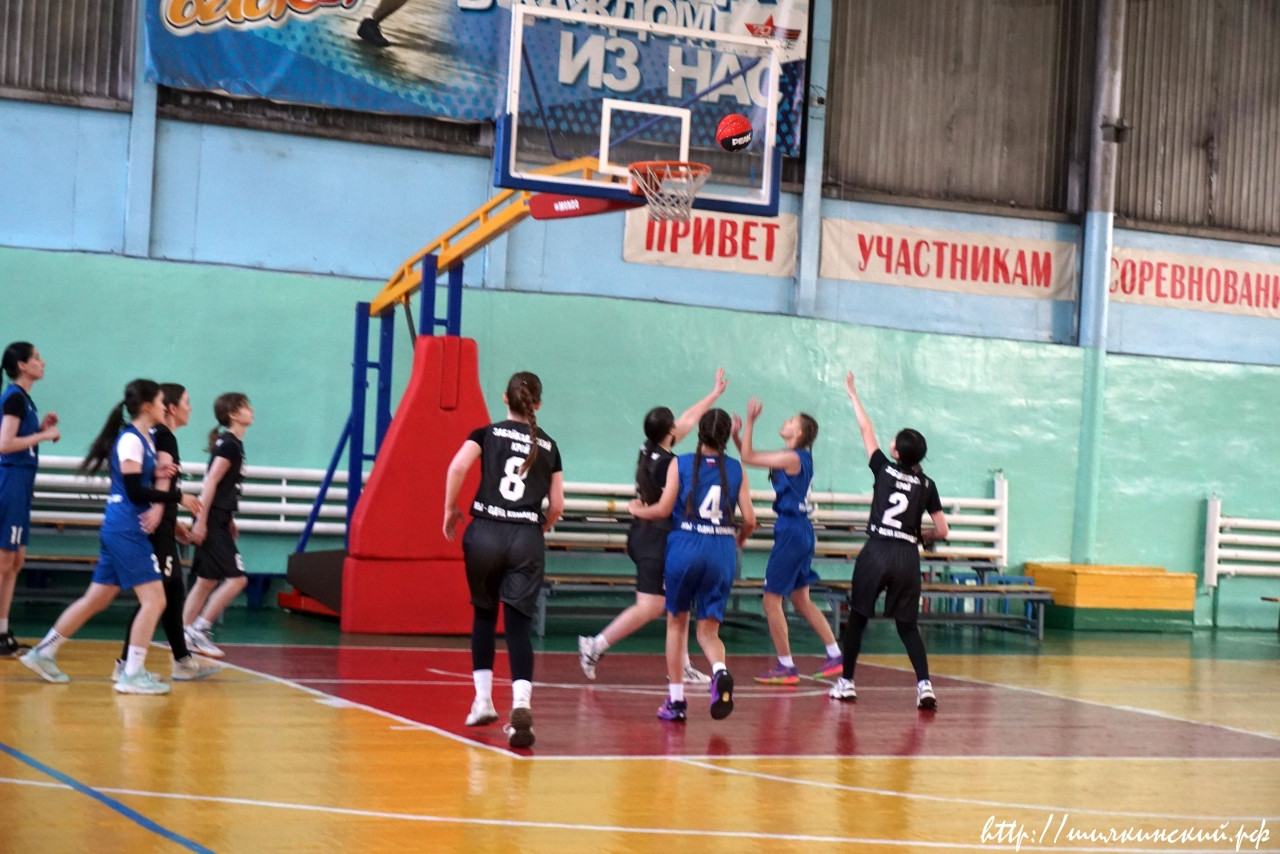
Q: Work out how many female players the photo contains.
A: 9